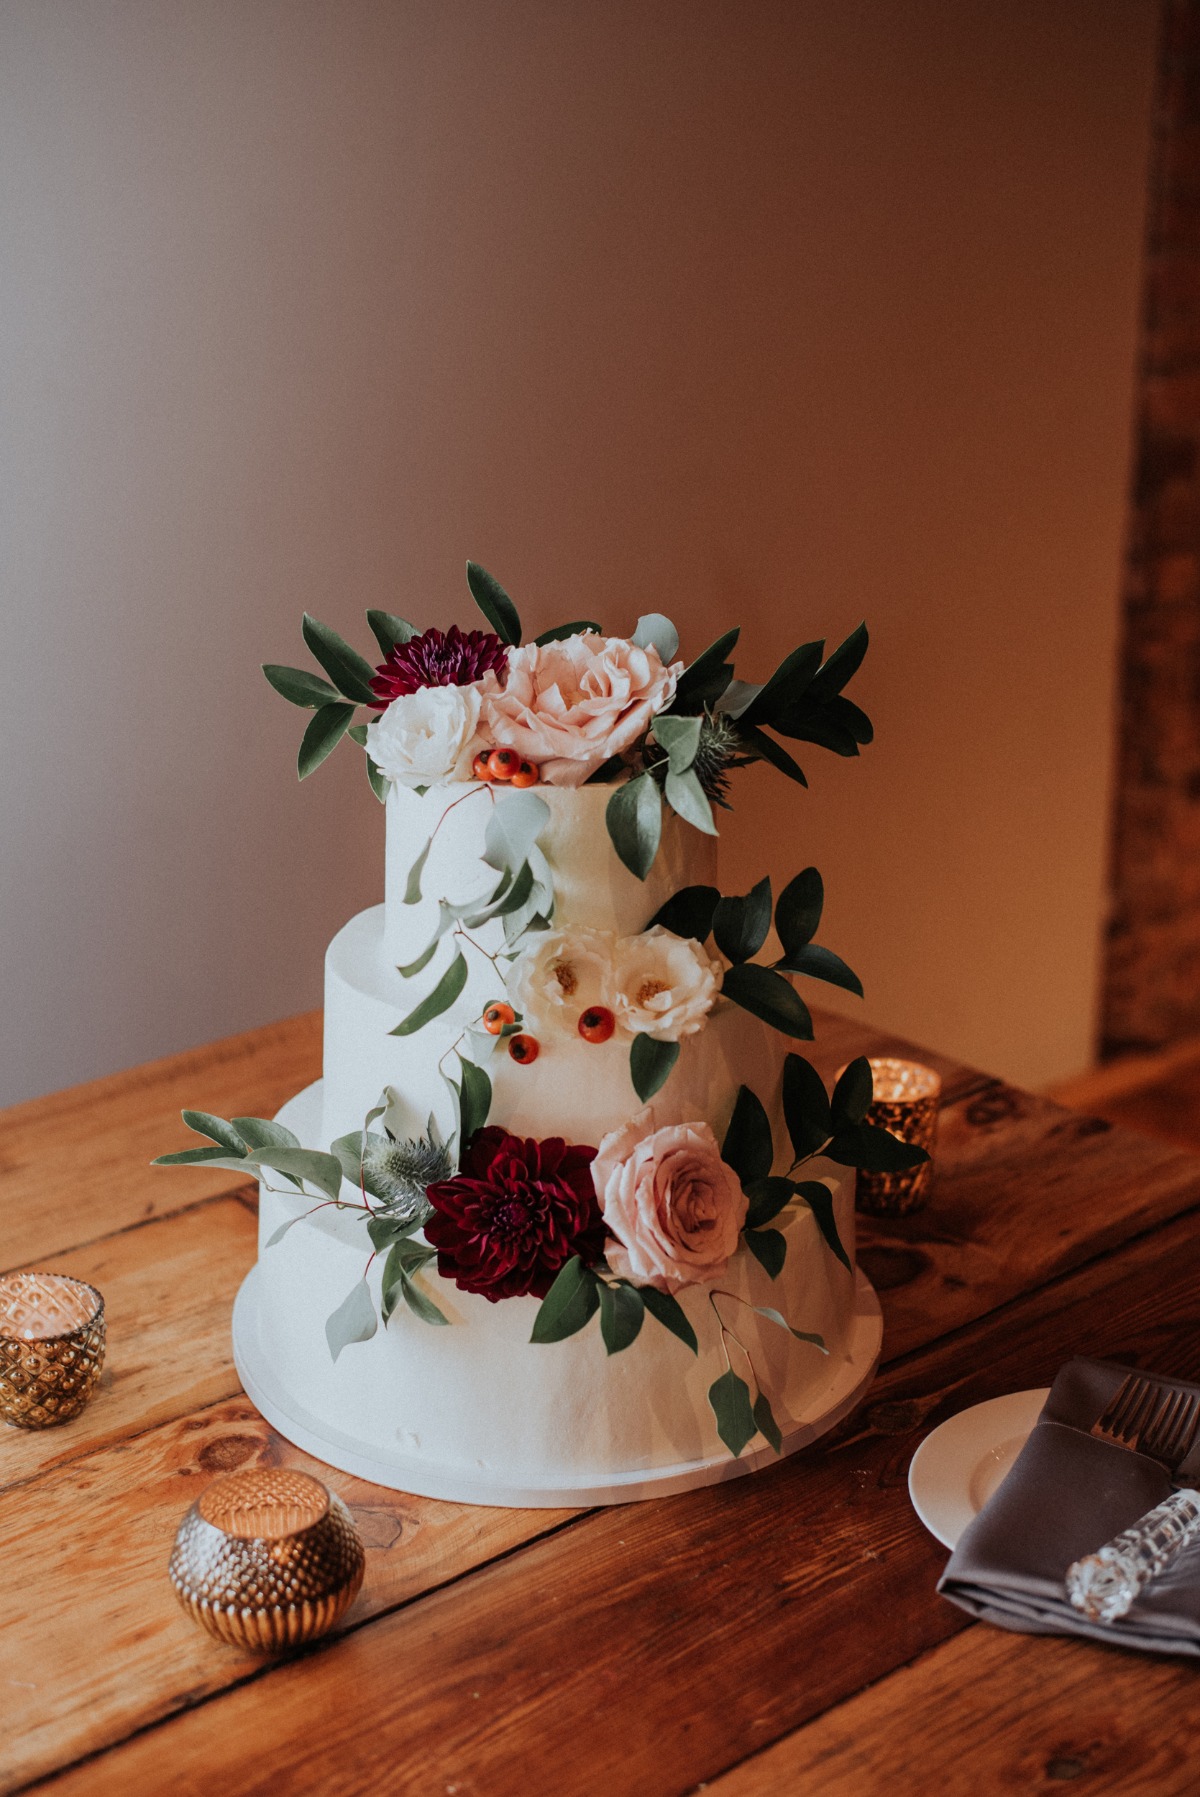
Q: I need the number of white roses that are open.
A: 2